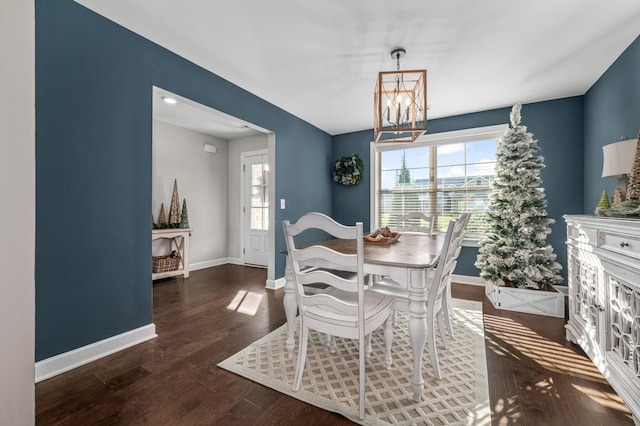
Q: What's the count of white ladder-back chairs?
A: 4